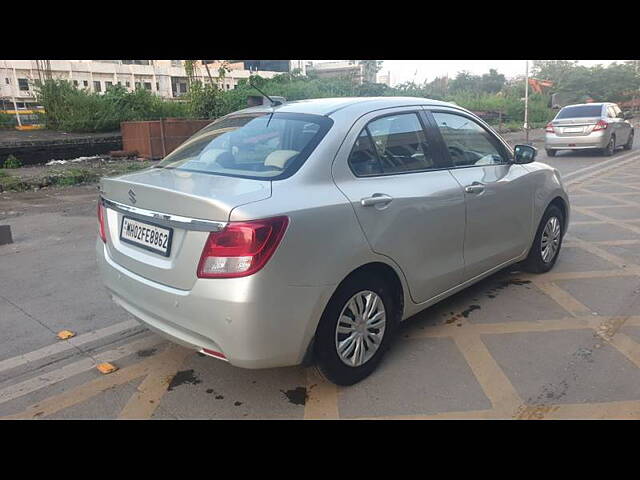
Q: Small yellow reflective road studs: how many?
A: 2